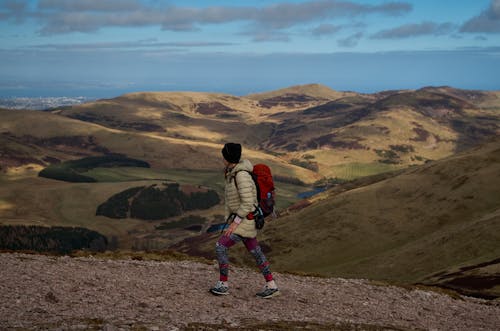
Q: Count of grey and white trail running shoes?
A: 2